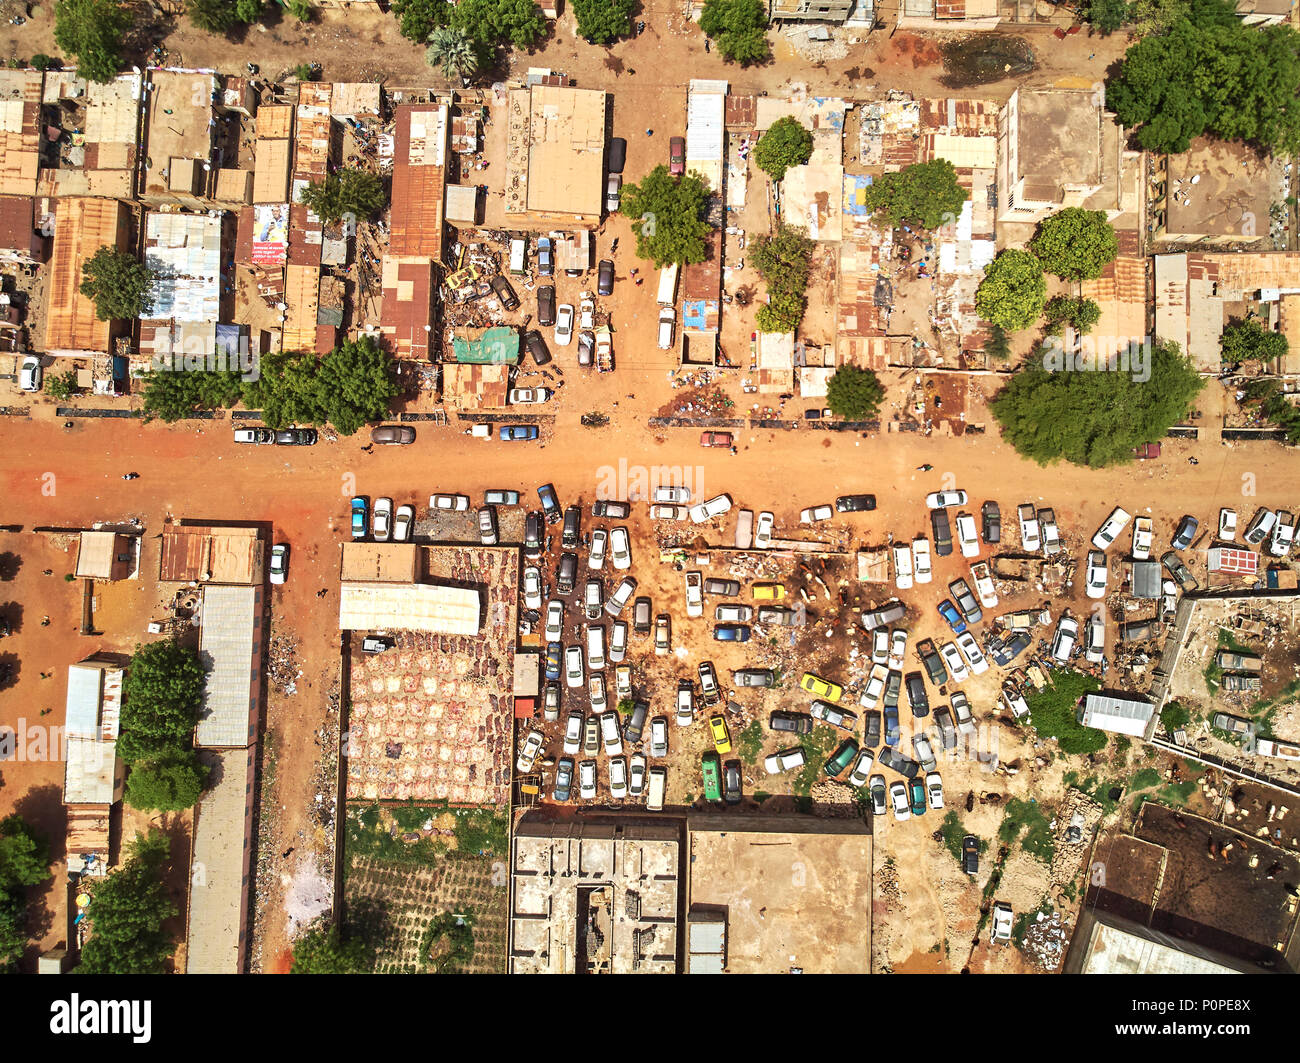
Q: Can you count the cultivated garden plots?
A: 1